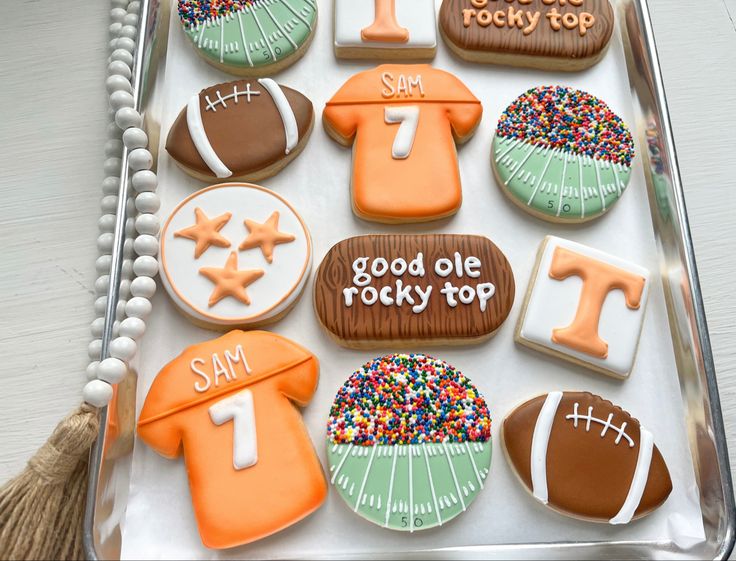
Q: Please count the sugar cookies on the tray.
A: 12